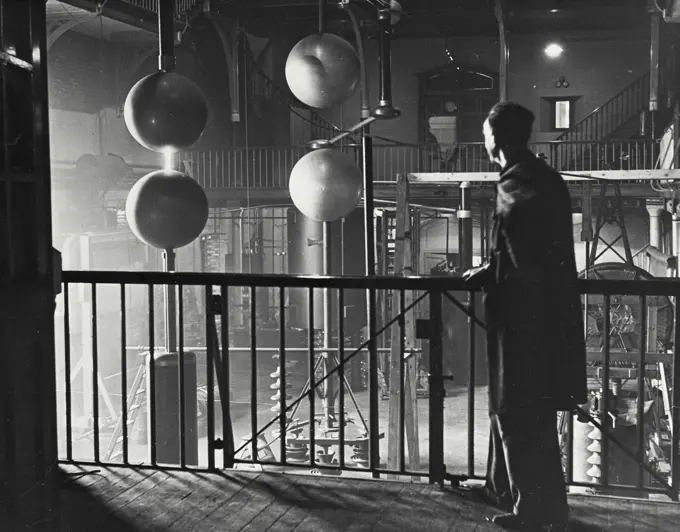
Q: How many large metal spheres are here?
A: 4